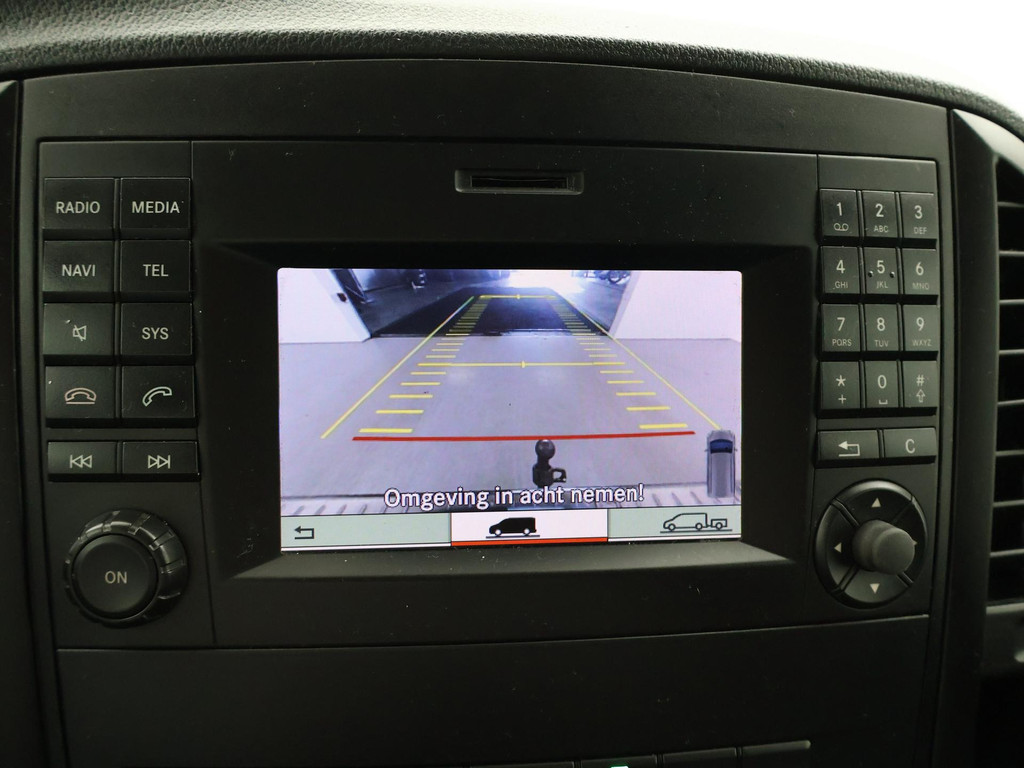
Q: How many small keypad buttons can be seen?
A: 12